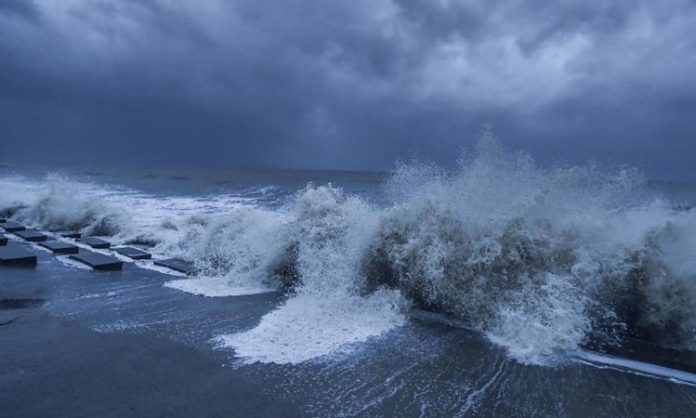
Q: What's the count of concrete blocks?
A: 11